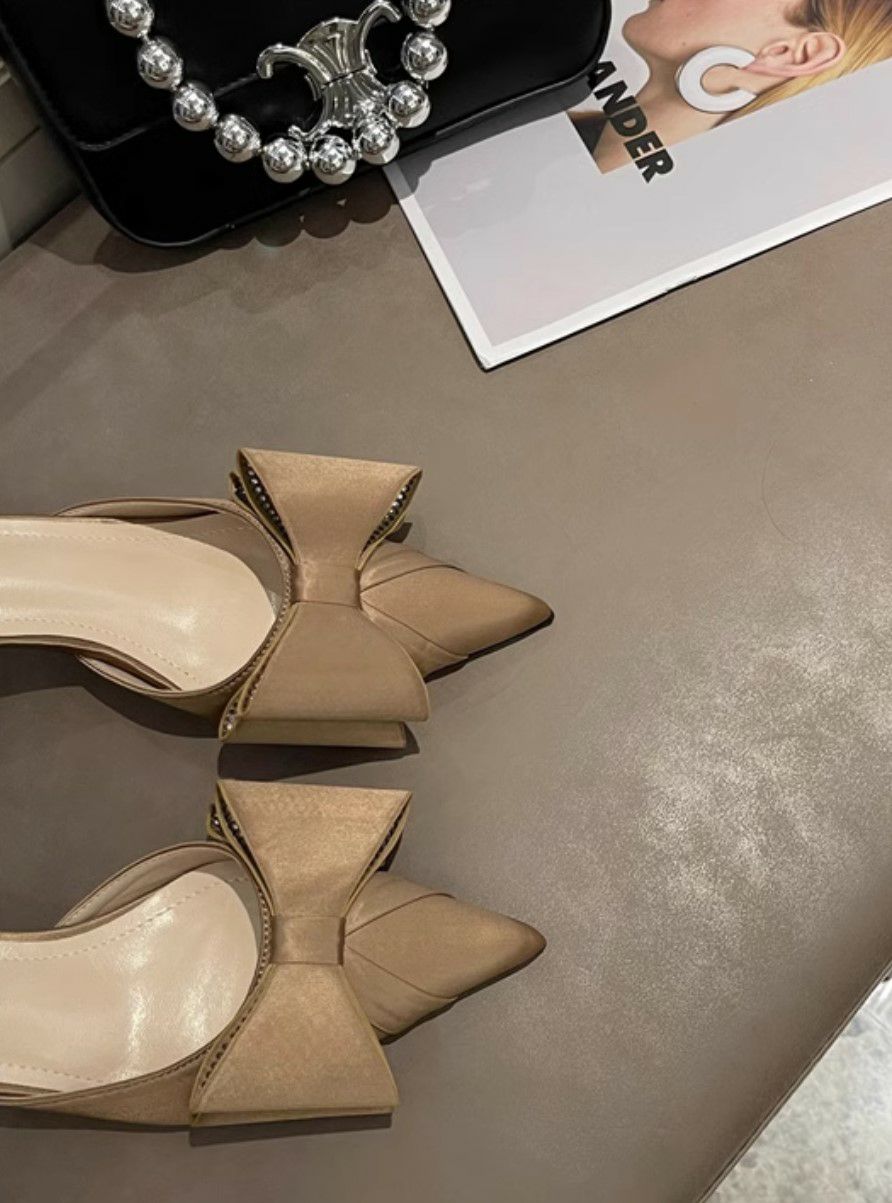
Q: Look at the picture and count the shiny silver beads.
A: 10